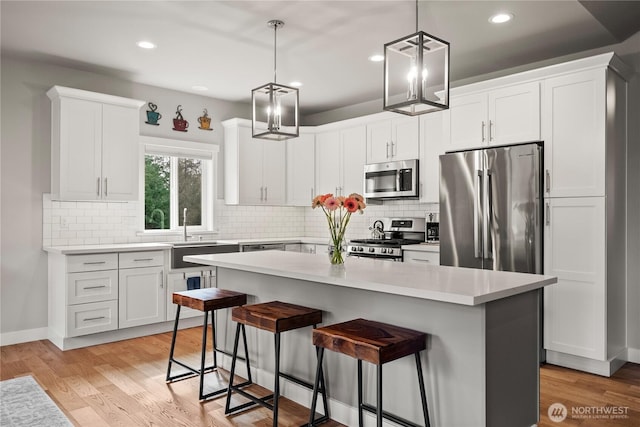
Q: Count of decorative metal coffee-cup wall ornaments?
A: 3